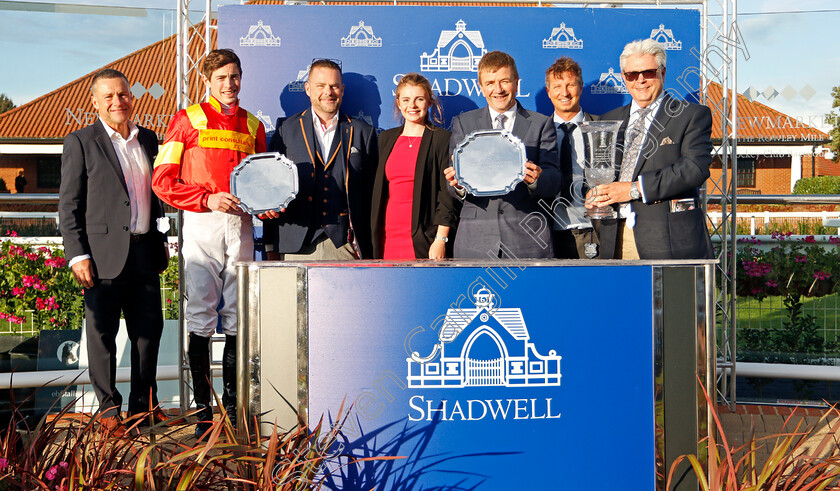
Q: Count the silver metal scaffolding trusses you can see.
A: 2